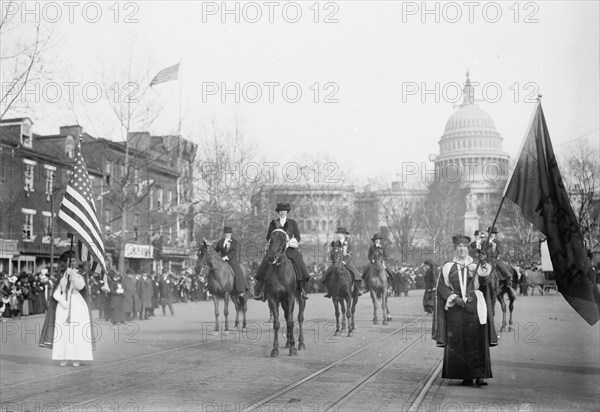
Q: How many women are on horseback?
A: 6